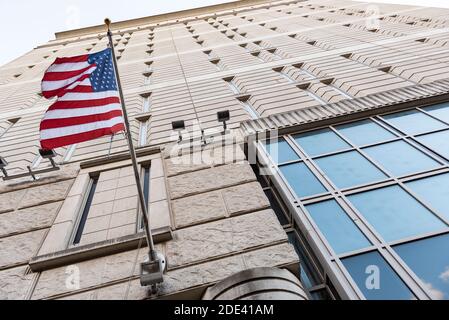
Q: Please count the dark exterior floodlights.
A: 4